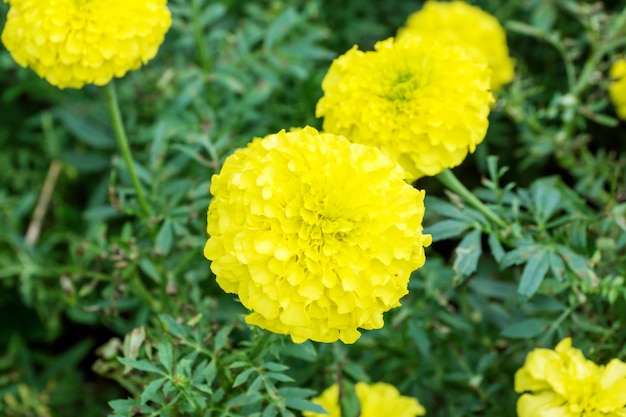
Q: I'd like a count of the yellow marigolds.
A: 7